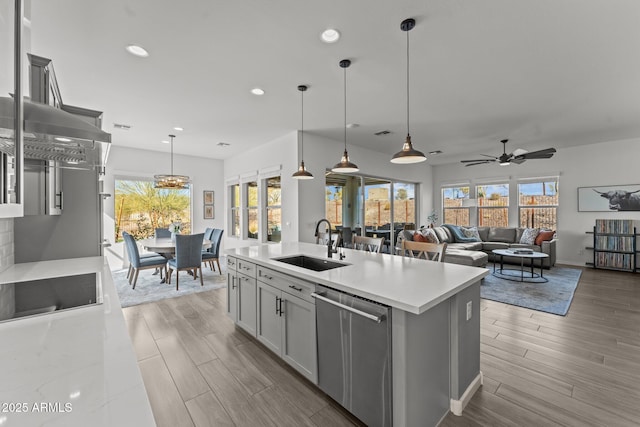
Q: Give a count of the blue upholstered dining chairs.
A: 6